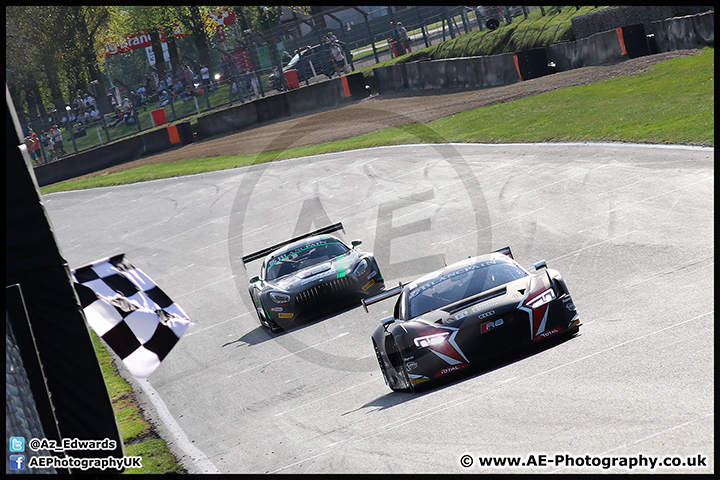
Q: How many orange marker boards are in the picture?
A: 4